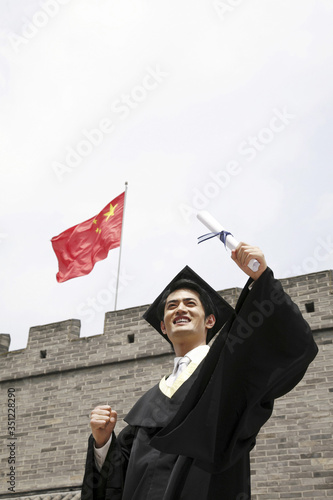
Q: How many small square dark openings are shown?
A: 3